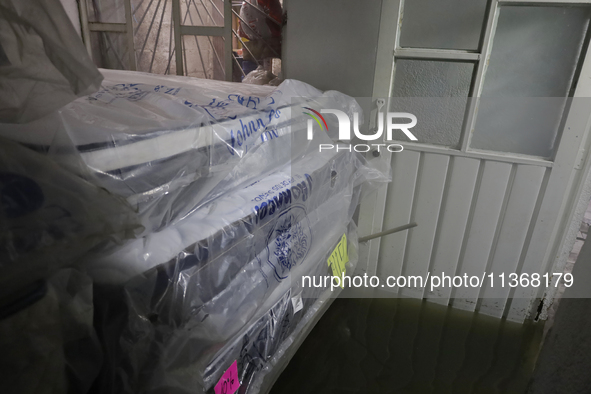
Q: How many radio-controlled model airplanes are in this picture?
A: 0